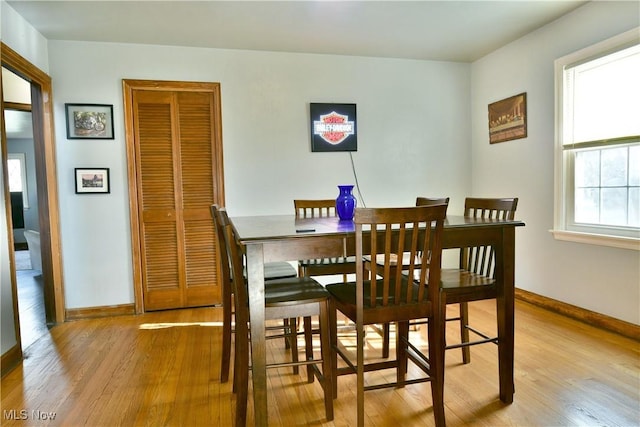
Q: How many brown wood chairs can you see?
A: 6